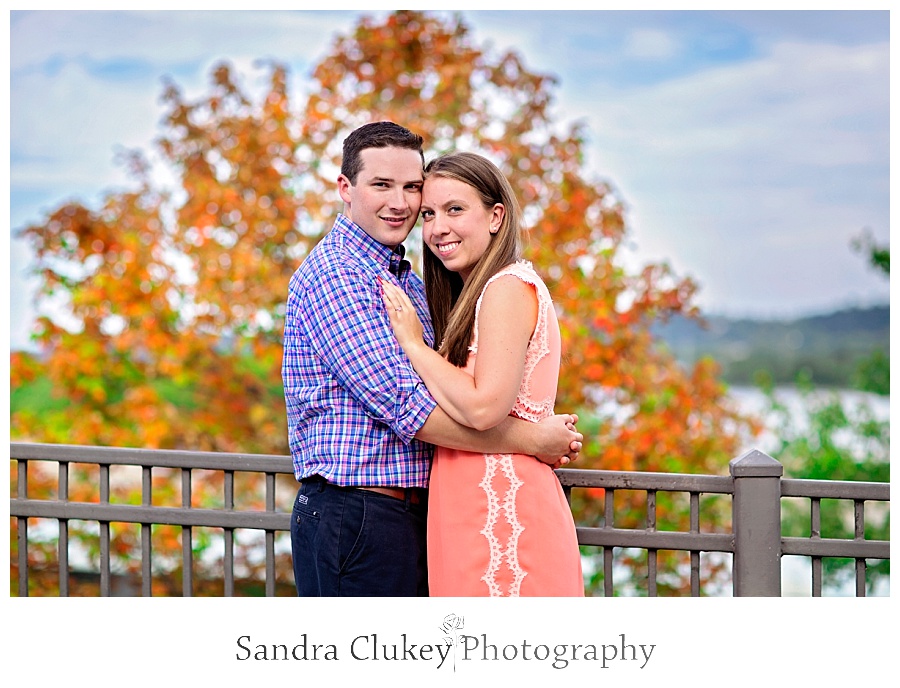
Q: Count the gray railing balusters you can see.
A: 12